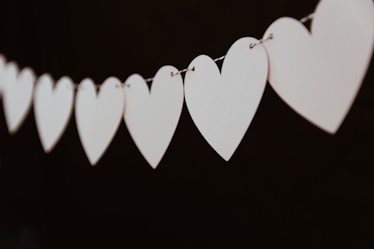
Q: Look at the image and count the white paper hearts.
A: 7